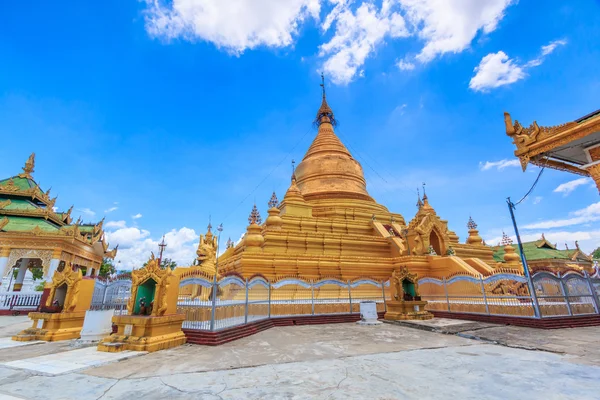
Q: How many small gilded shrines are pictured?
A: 3